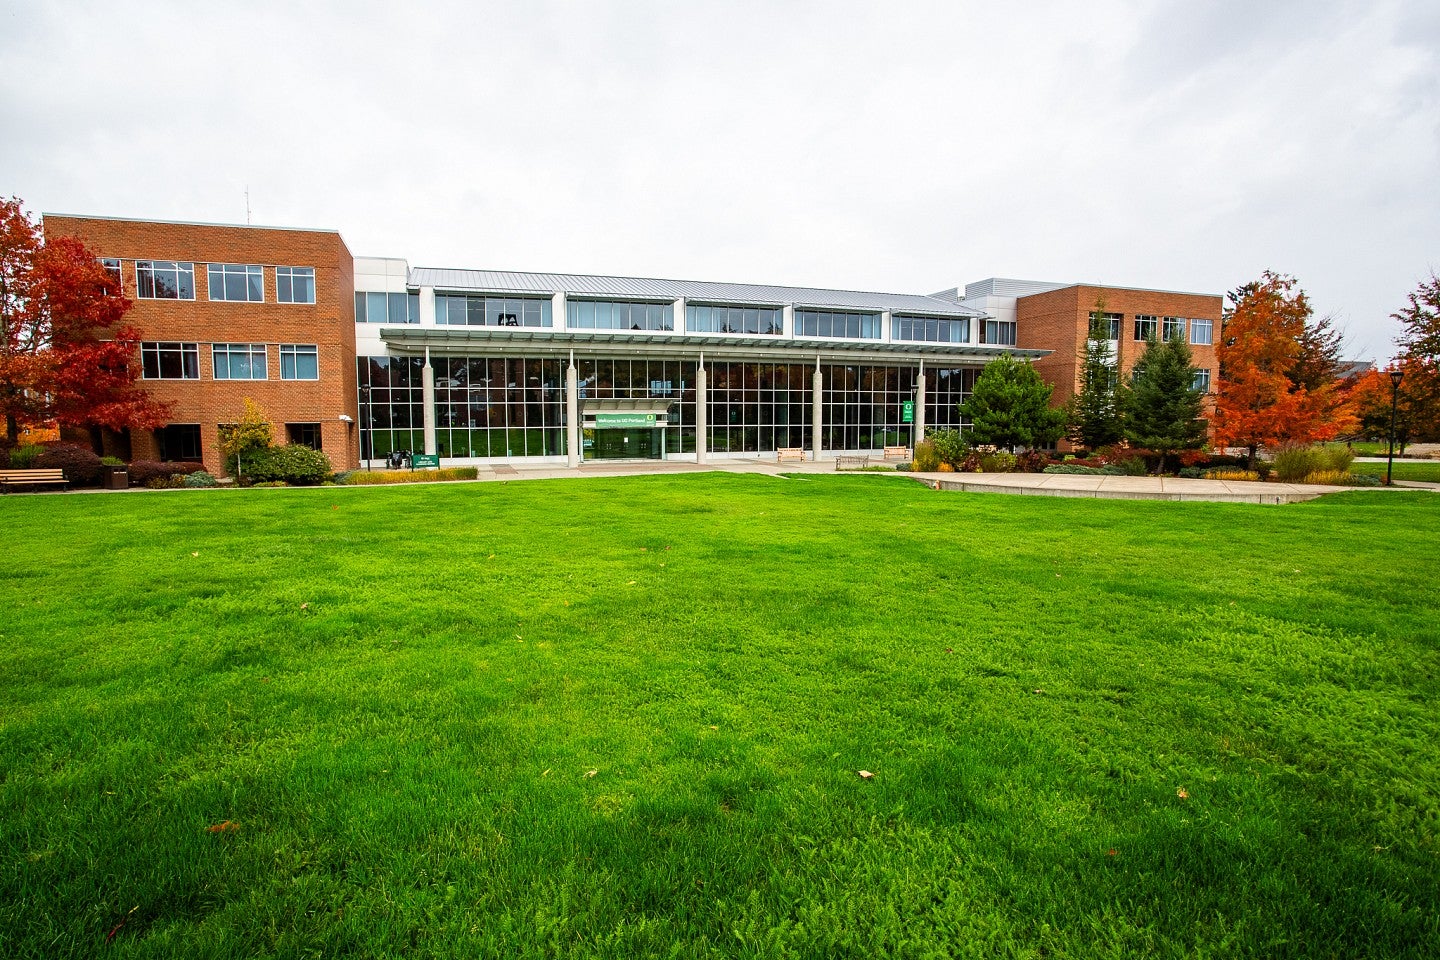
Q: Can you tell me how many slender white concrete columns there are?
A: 5